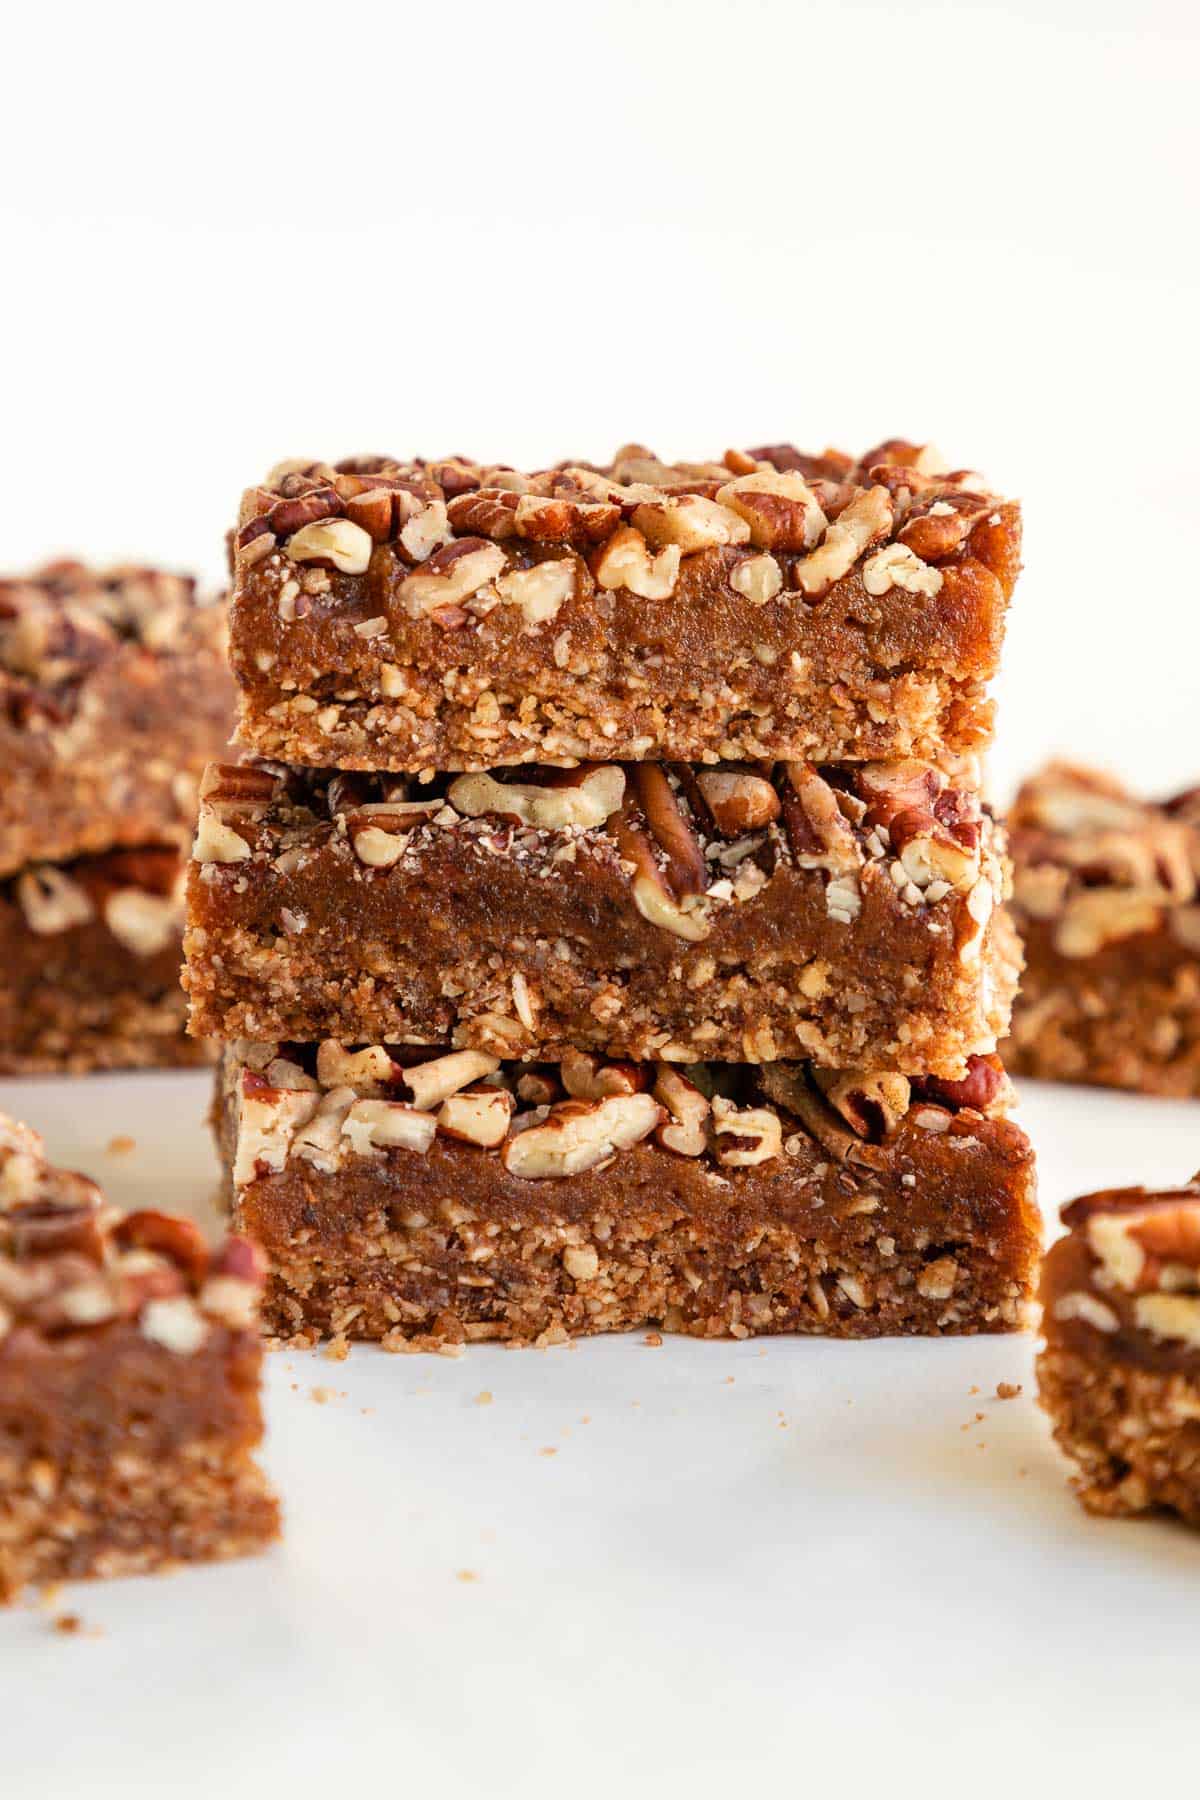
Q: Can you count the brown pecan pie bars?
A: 8